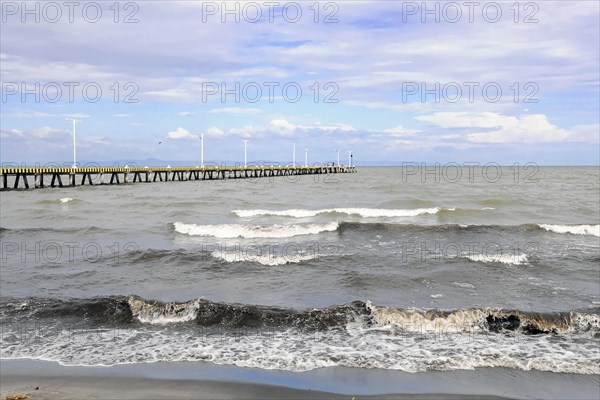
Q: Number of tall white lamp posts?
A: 7